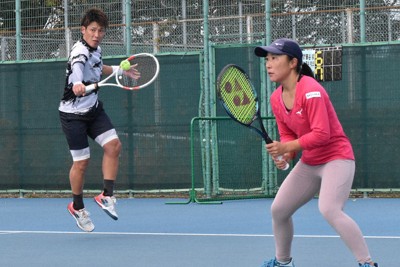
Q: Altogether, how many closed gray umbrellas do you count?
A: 0